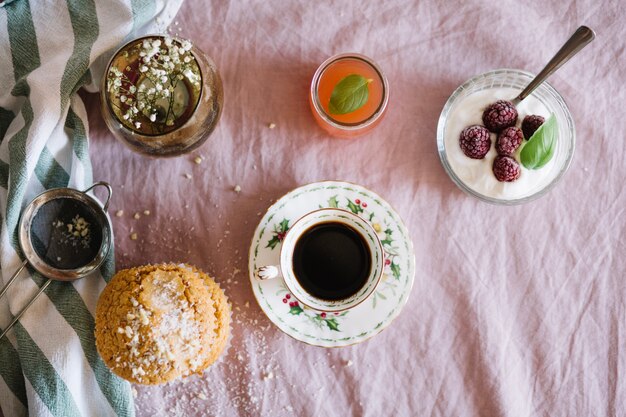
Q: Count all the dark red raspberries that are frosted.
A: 5